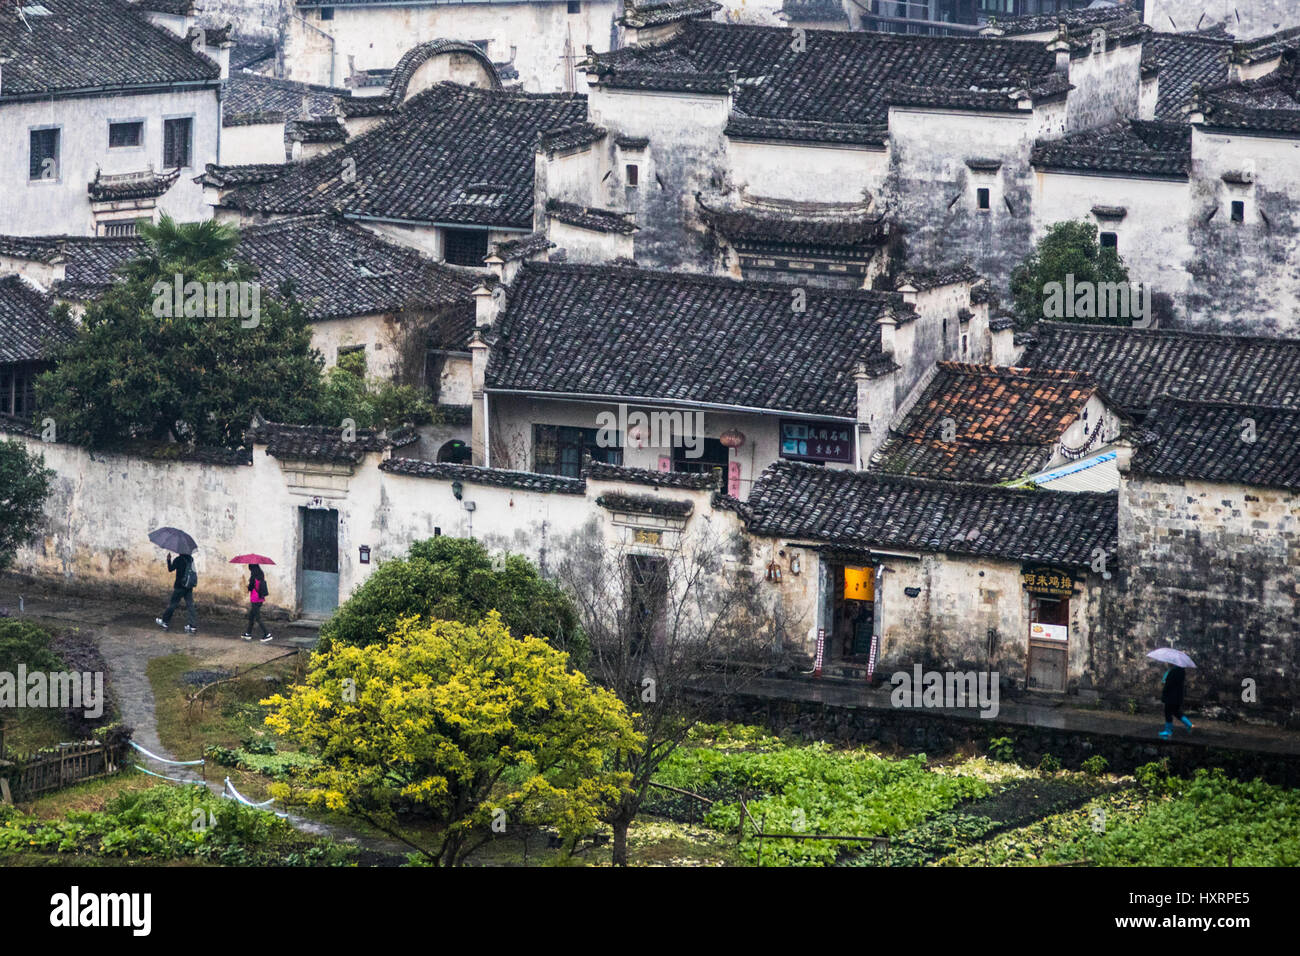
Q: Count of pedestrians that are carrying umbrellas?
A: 3